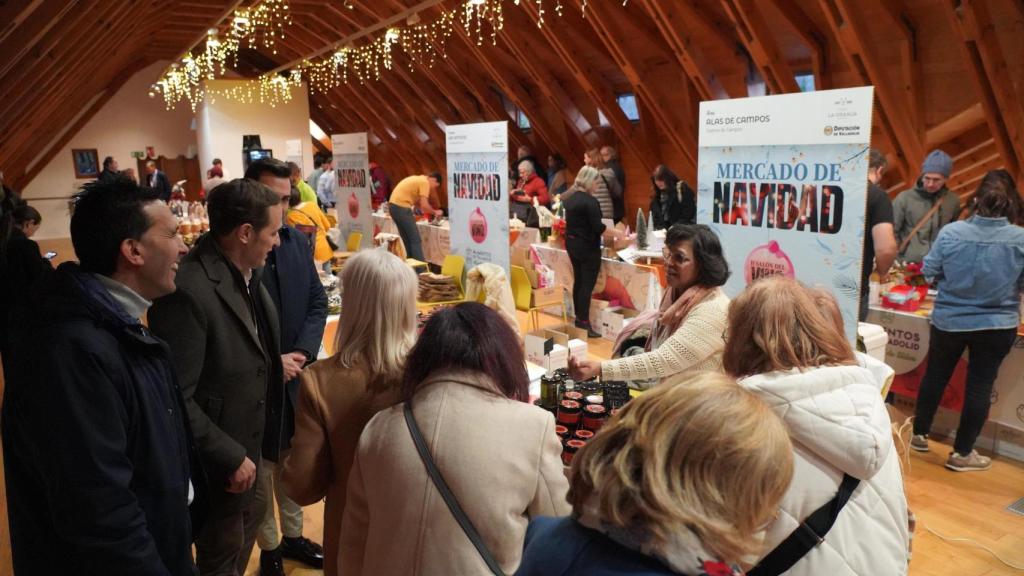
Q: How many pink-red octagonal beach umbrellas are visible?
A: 0